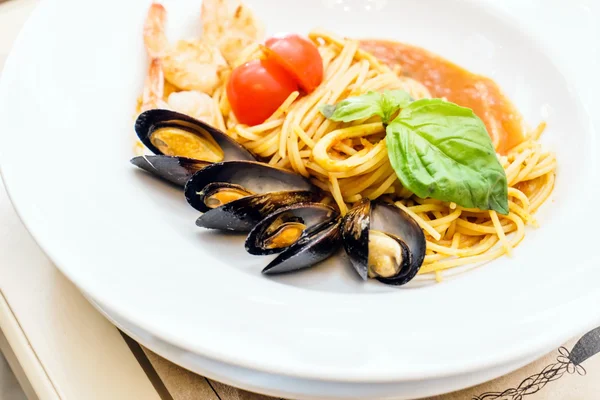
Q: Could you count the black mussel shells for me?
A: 4